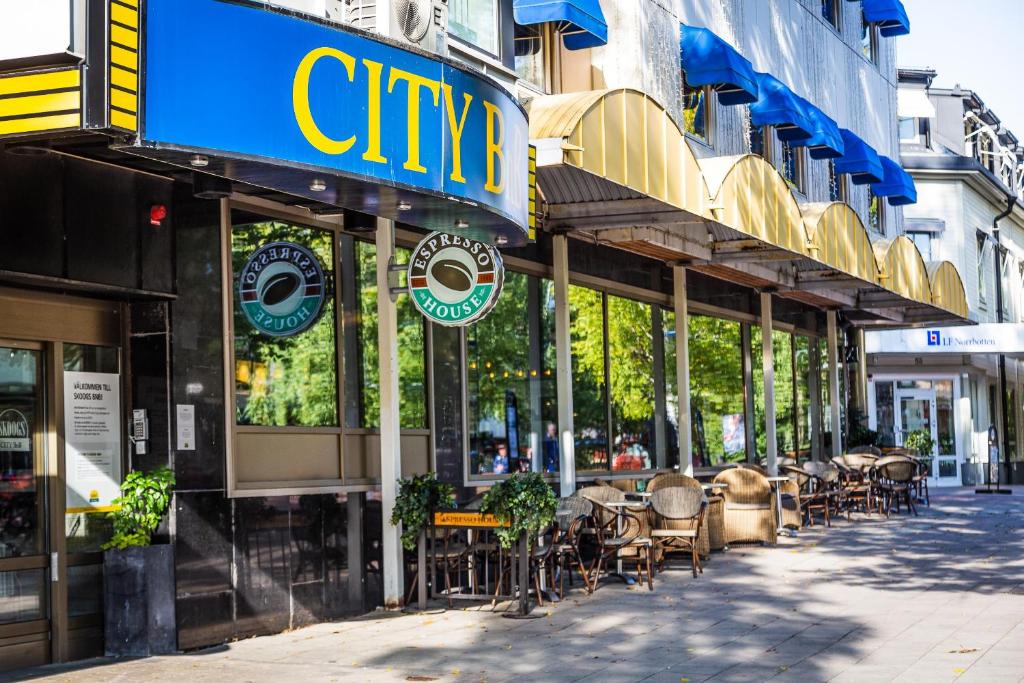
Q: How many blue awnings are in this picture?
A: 7